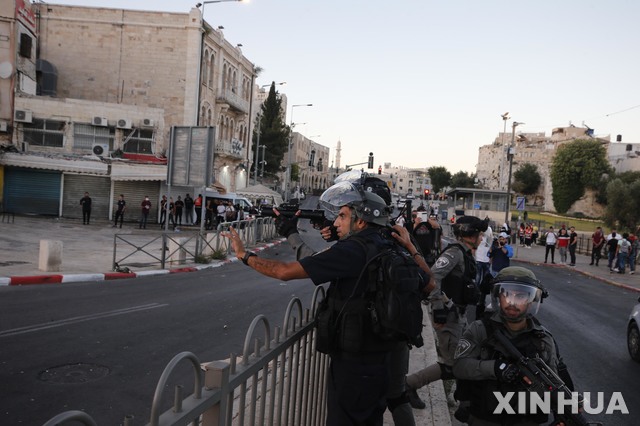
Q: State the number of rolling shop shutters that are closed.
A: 3